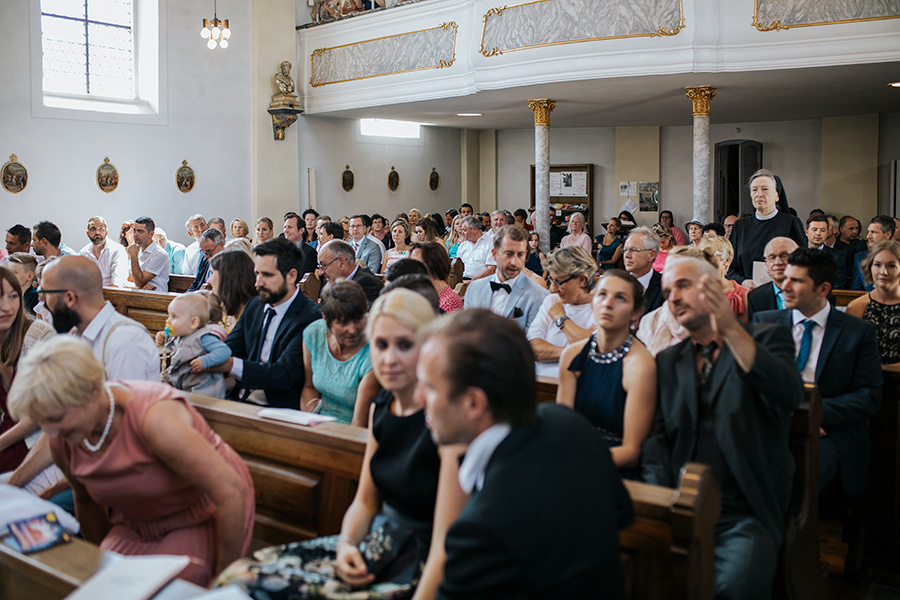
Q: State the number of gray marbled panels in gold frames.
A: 3